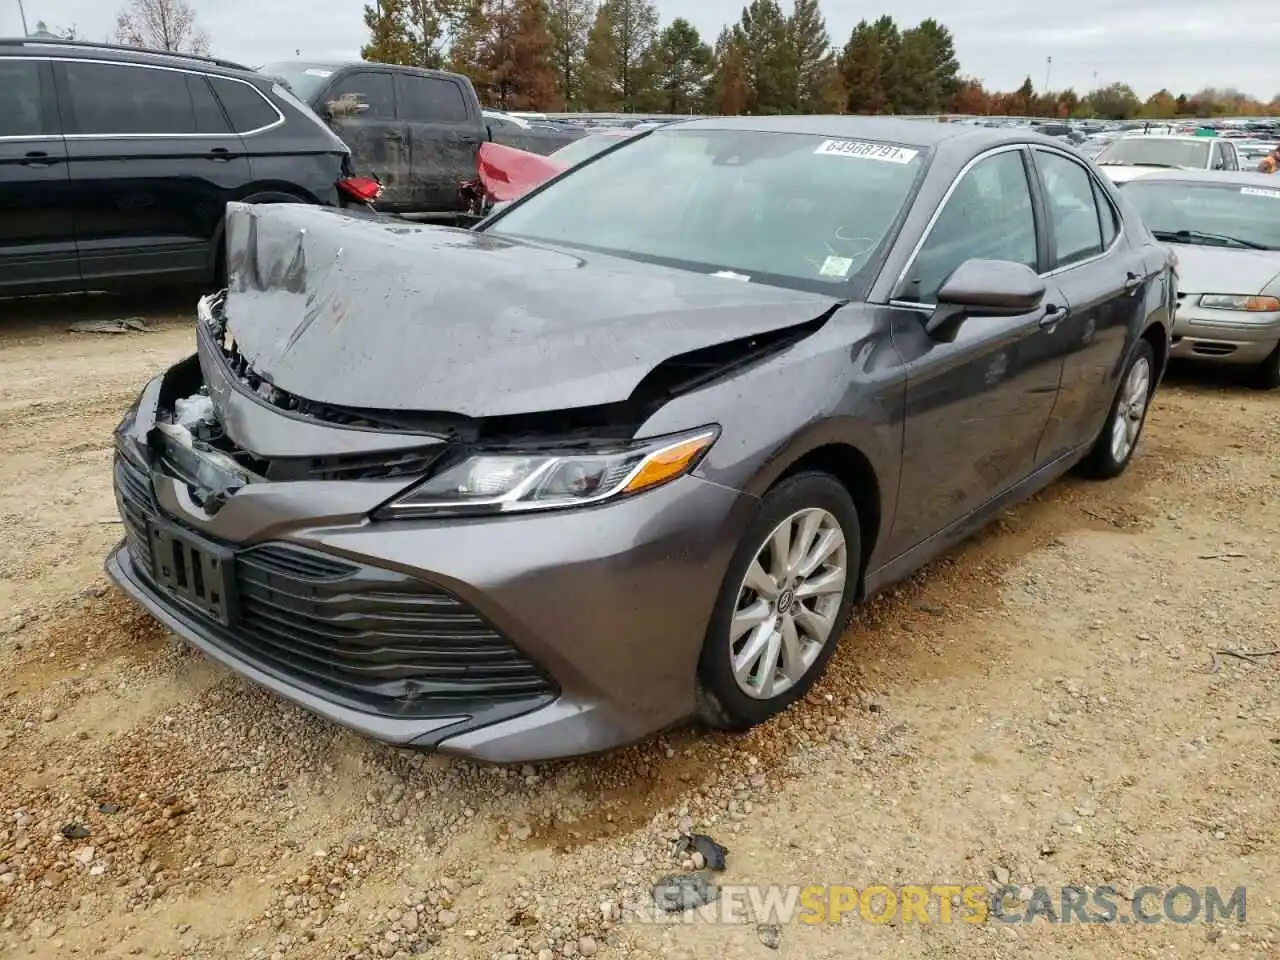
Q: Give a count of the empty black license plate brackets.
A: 1